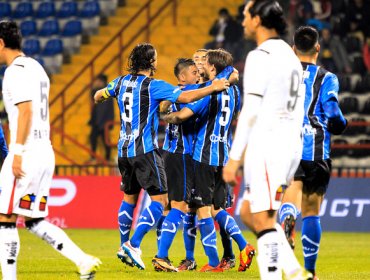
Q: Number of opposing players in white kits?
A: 2